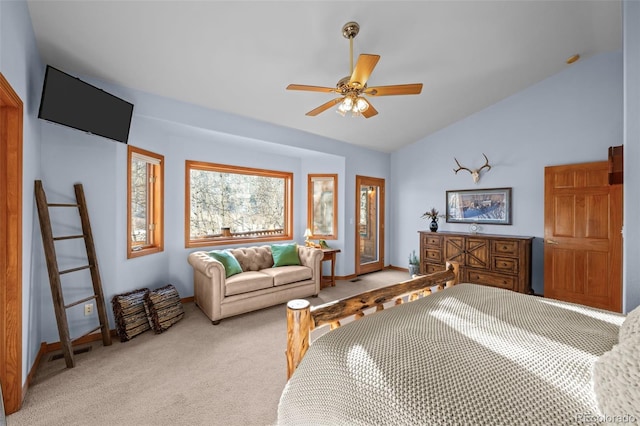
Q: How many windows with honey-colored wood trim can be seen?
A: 3